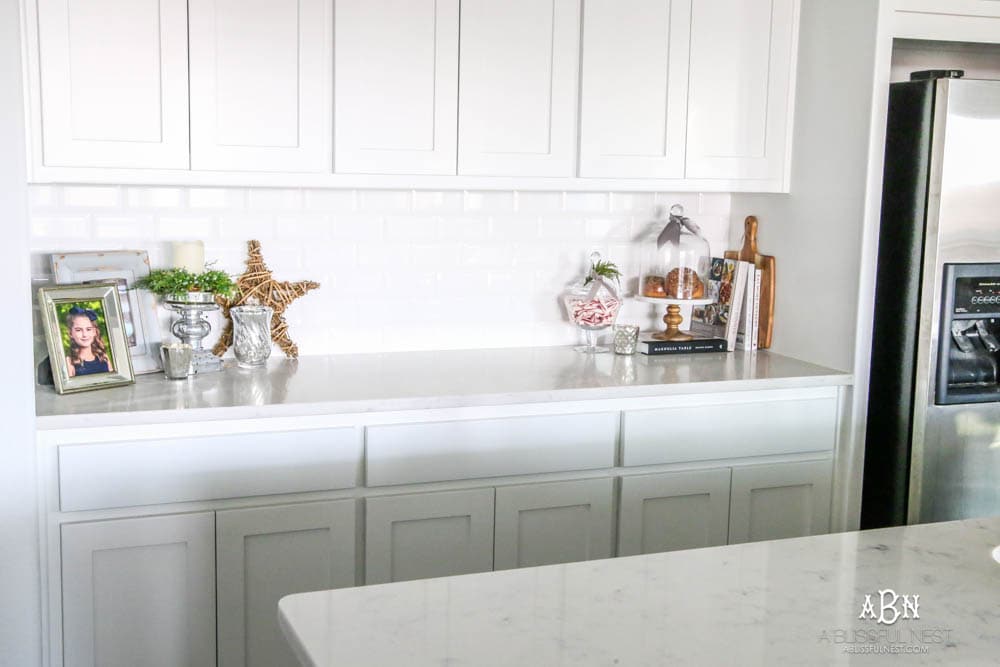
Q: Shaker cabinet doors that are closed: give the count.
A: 12